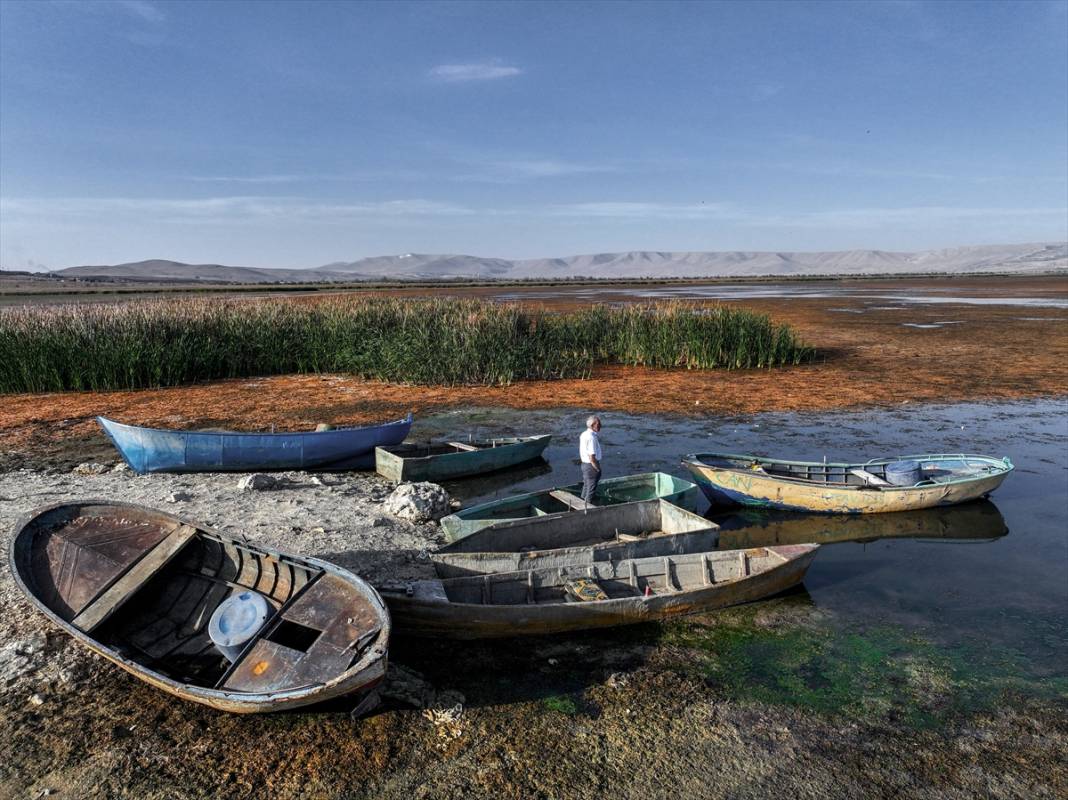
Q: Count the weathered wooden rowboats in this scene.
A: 7